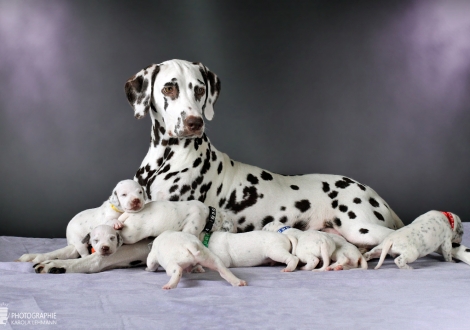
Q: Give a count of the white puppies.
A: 8